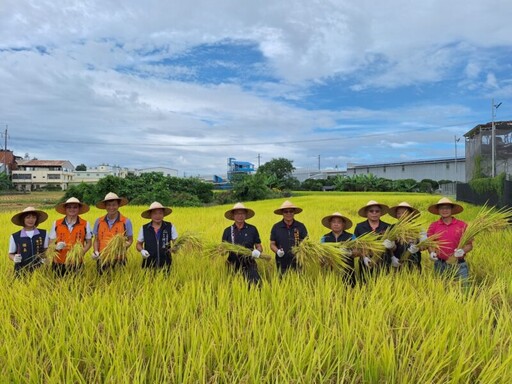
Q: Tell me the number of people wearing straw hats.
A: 10